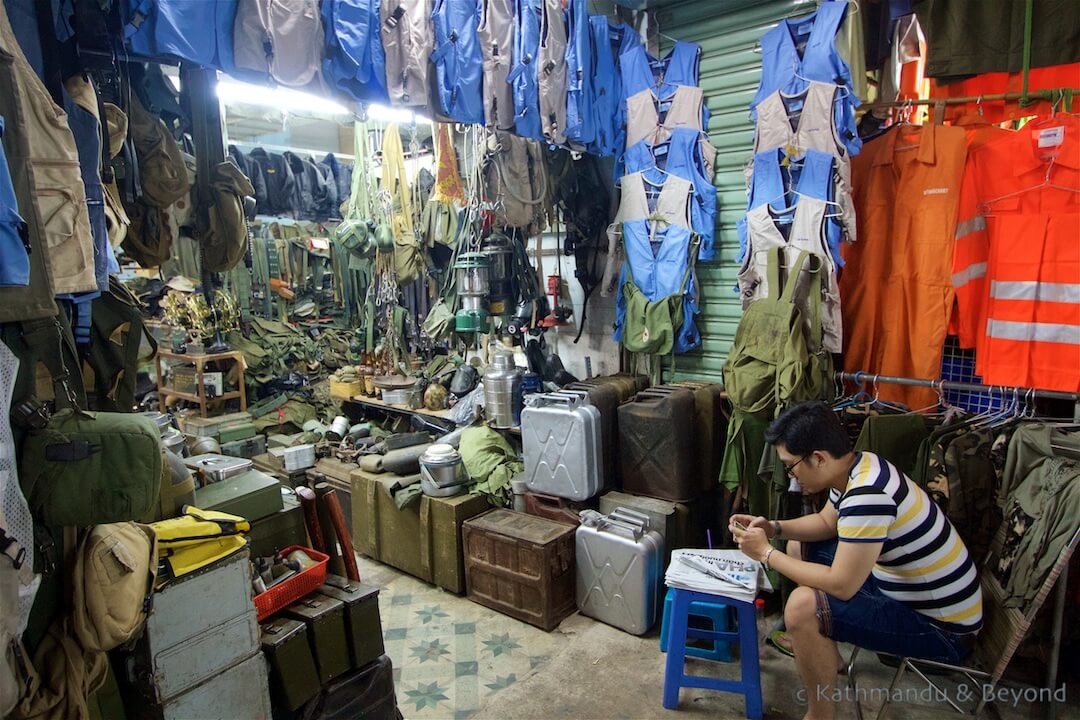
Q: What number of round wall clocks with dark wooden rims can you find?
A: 0